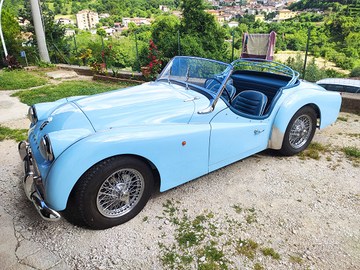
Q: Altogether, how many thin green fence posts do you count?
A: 7